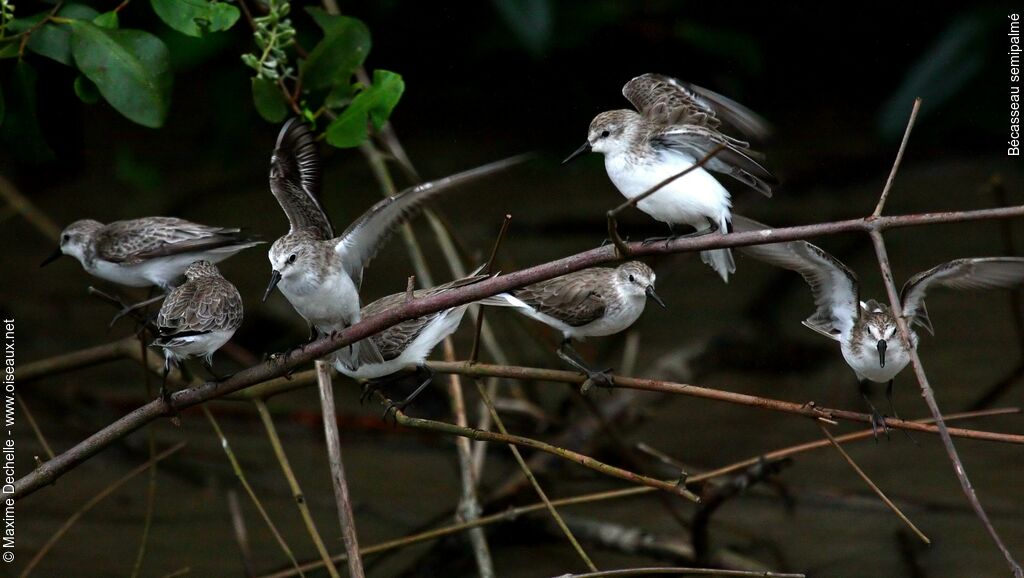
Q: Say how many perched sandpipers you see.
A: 7